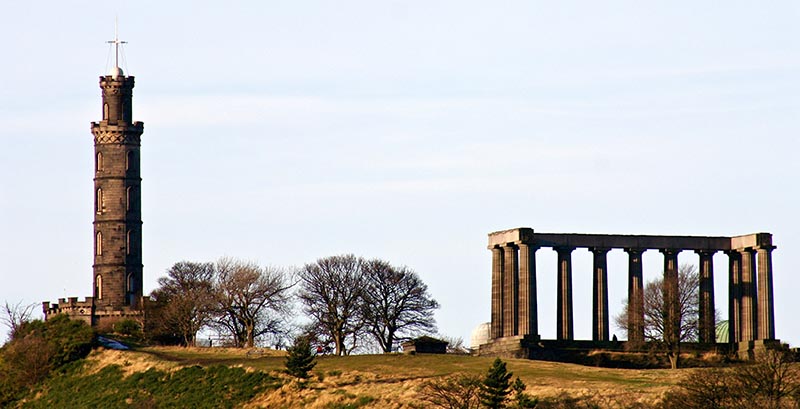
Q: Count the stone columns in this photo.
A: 11